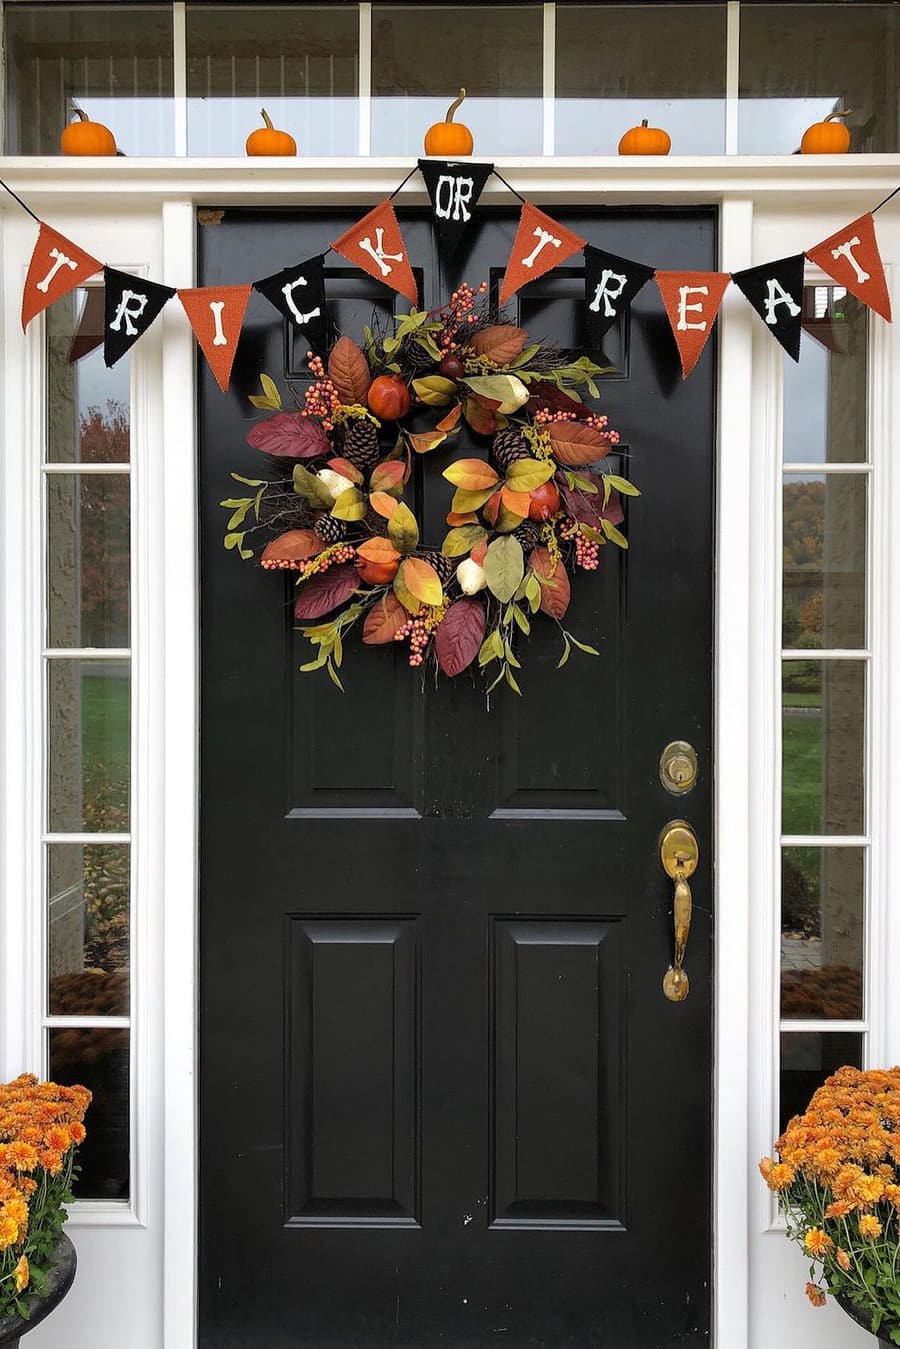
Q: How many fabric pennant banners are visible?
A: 11